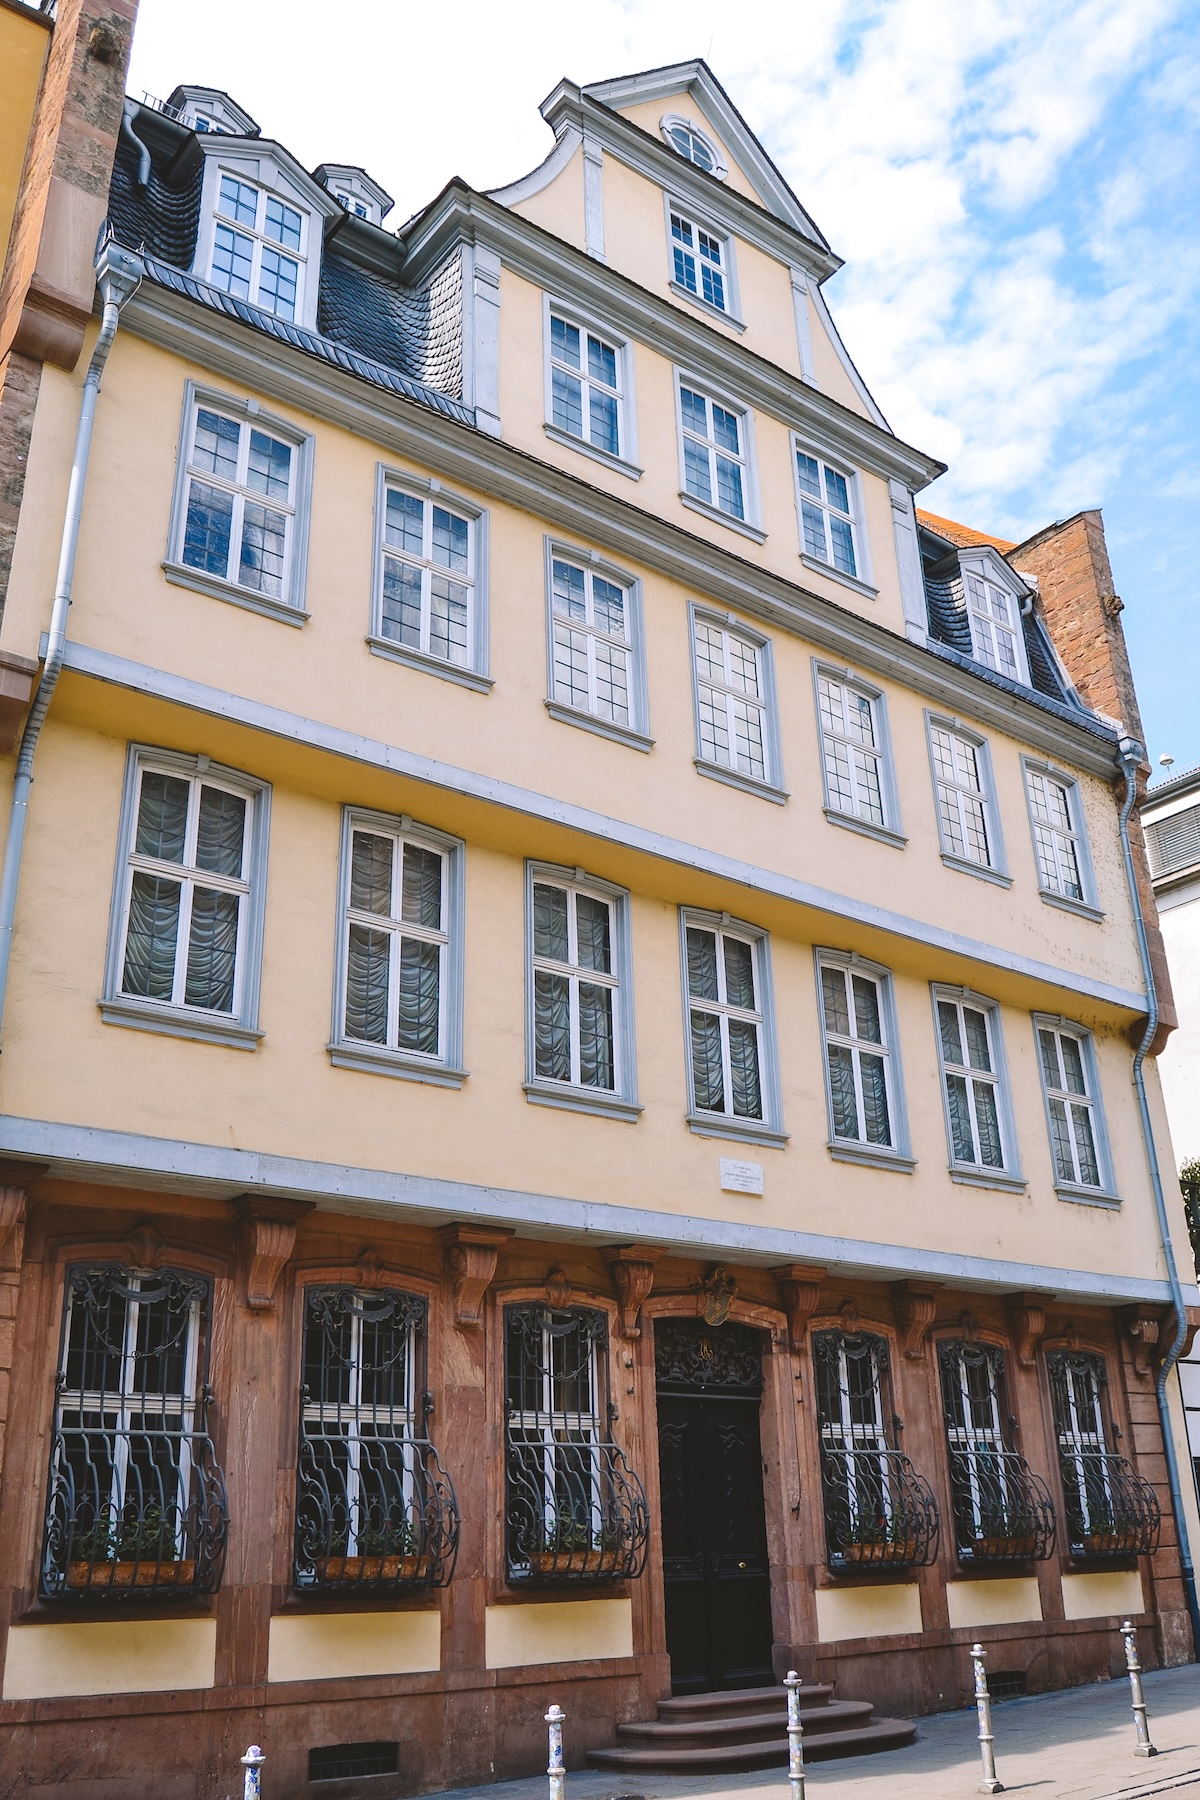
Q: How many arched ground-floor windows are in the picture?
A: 6